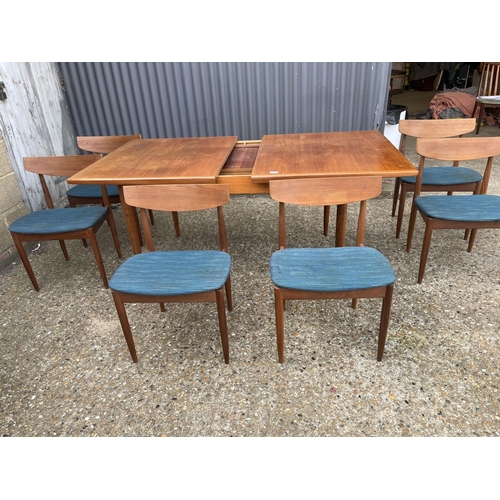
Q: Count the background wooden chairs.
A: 1